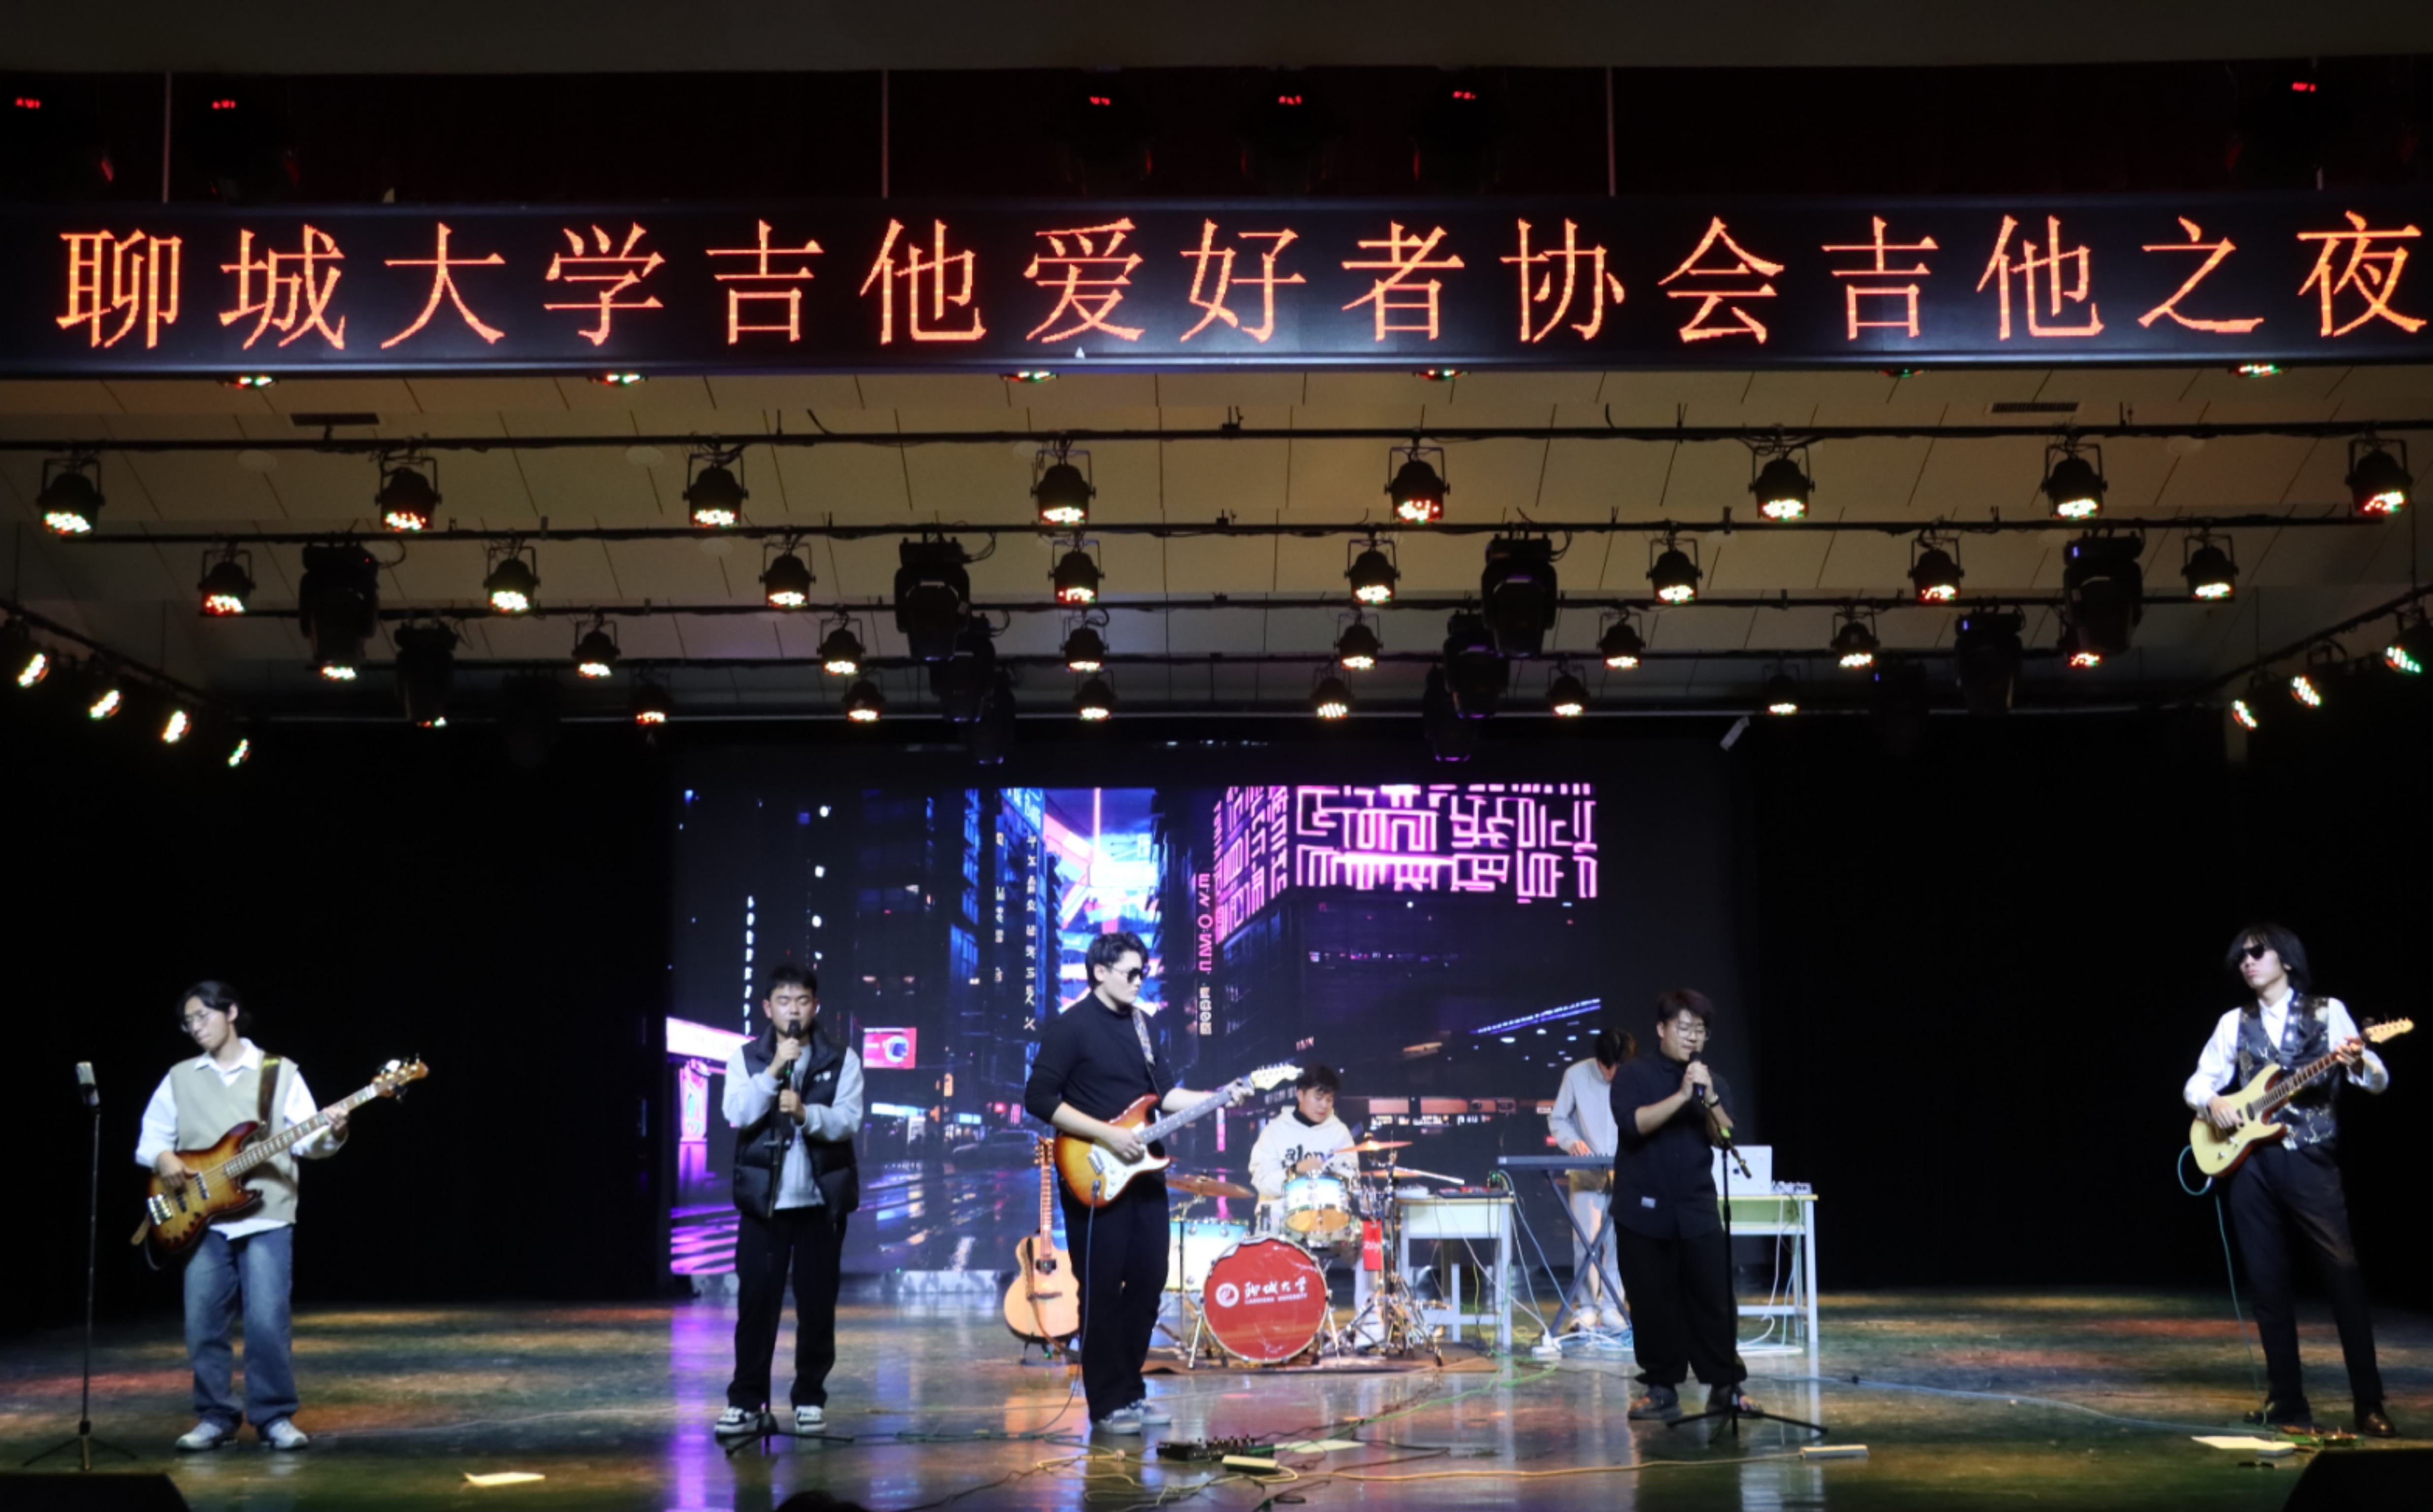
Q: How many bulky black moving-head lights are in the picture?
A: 12